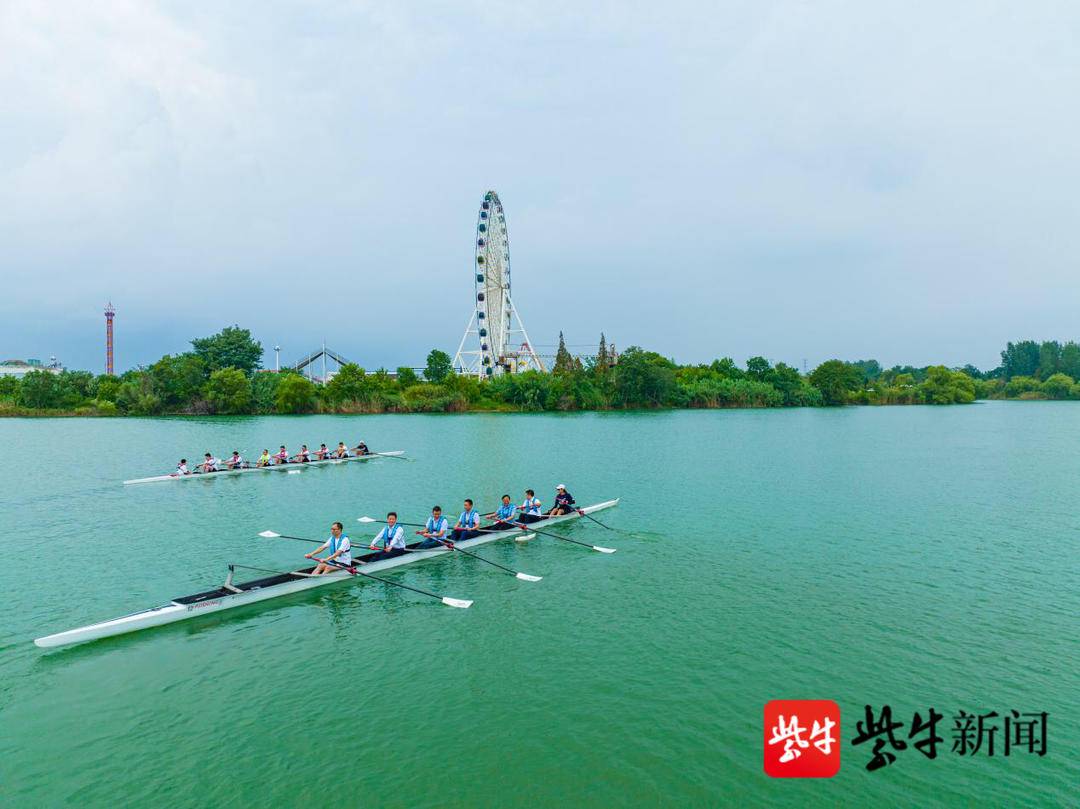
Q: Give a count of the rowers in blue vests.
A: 6